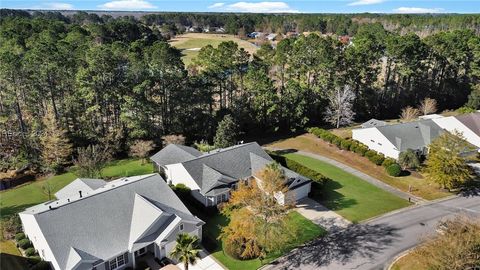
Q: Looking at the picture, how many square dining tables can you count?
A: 0